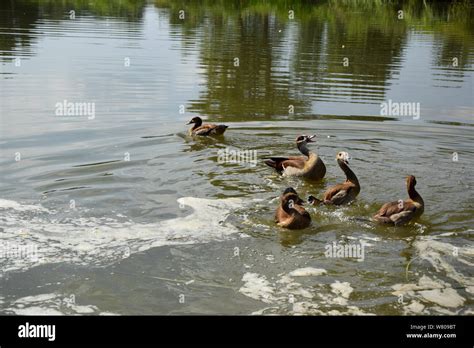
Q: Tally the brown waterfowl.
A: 5